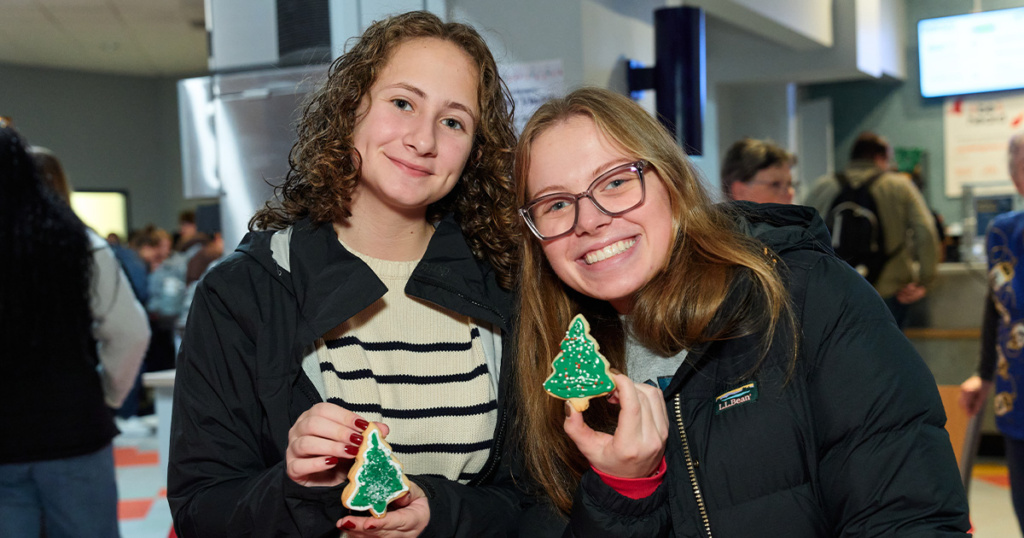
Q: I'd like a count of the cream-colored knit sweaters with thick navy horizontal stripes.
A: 1